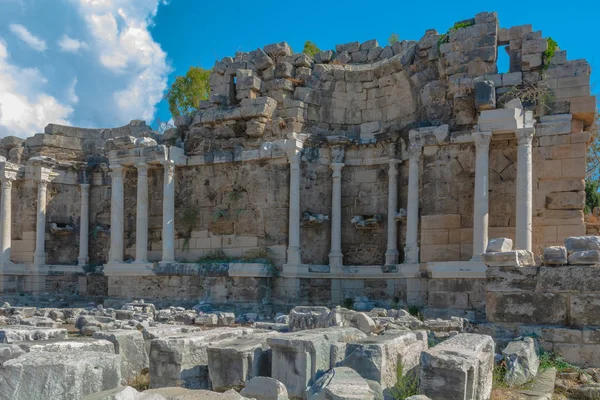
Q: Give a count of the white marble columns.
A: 12